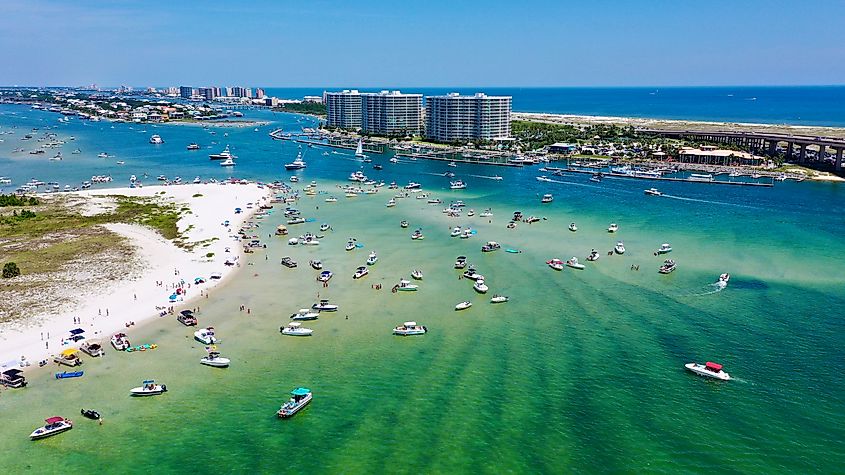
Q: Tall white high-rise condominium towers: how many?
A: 3